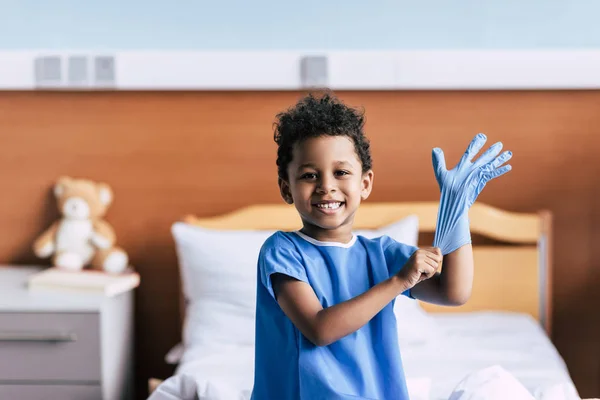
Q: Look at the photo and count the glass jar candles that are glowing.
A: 0